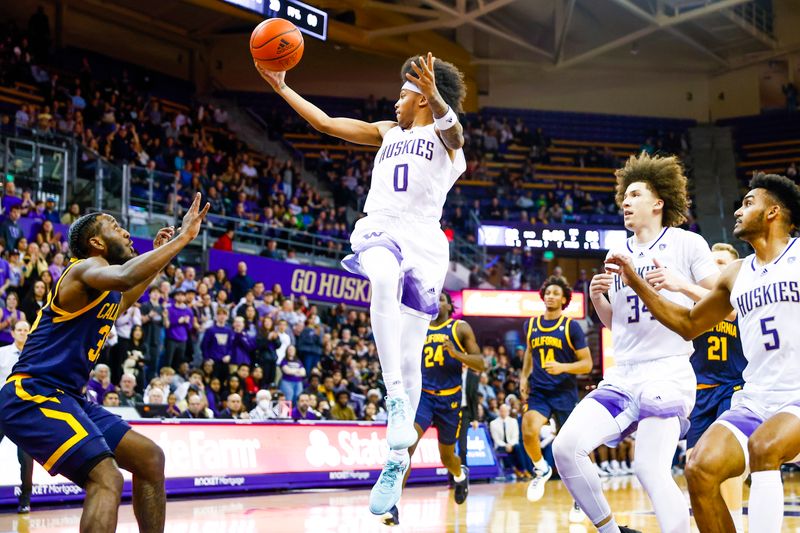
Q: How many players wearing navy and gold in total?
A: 4